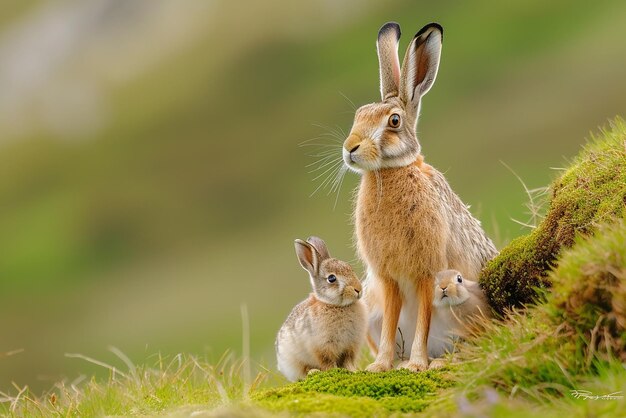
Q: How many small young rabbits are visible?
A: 2